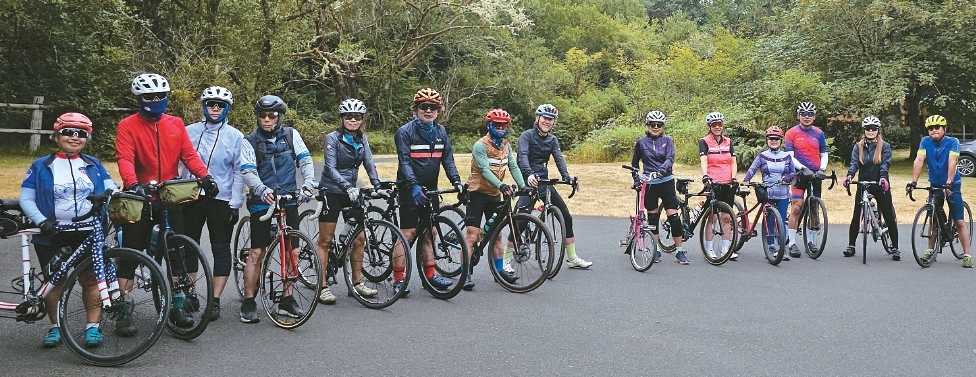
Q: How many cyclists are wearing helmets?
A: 14